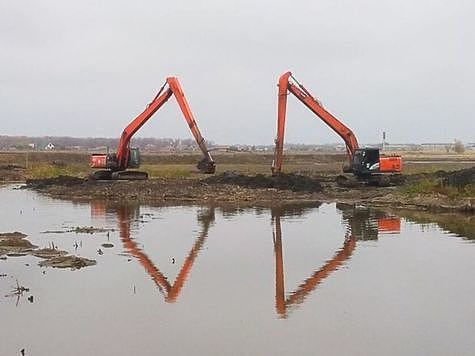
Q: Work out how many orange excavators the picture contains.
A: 2